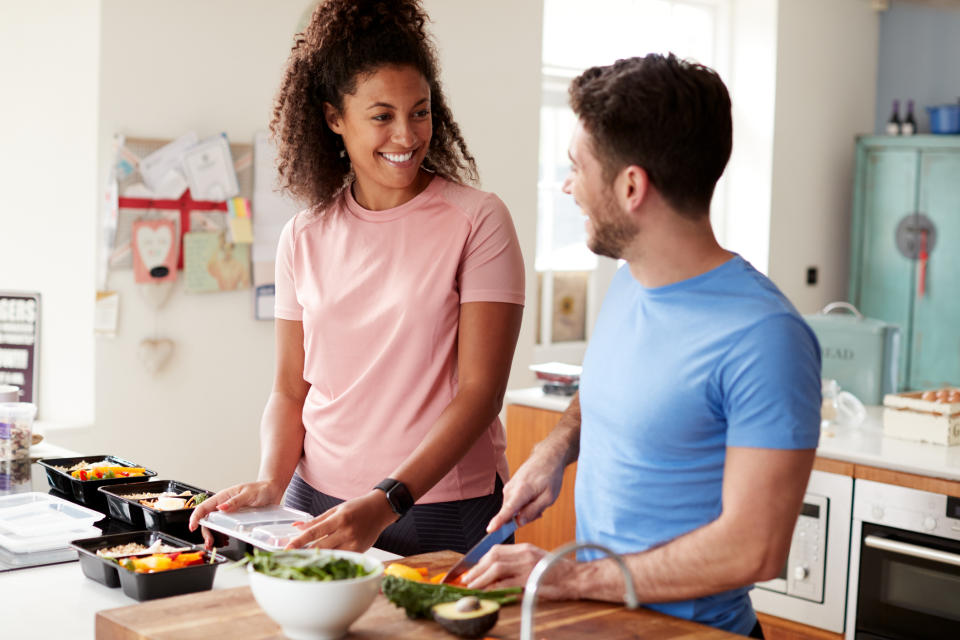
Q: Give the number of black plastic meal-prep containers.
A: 4